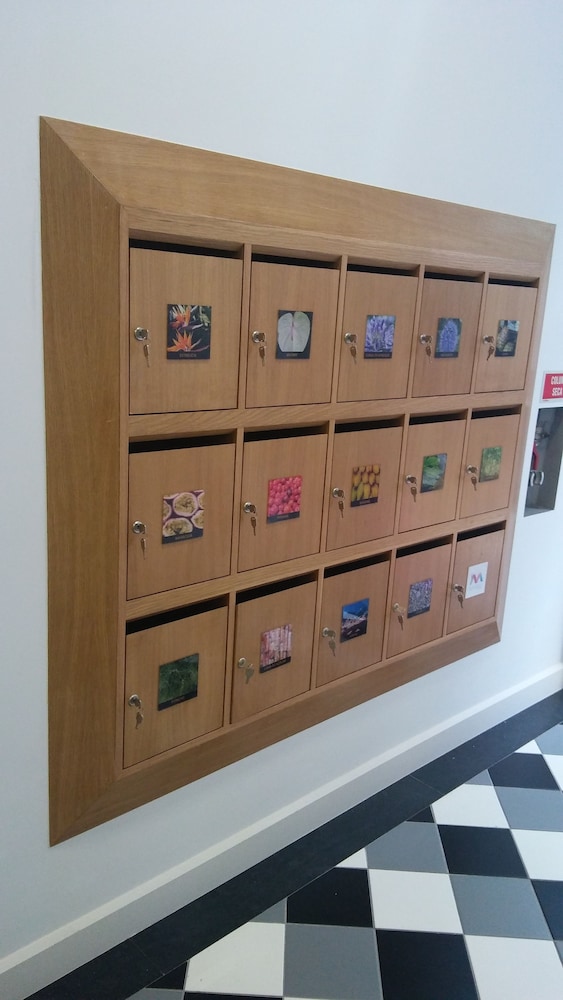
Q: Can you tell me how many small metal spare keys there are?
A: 15